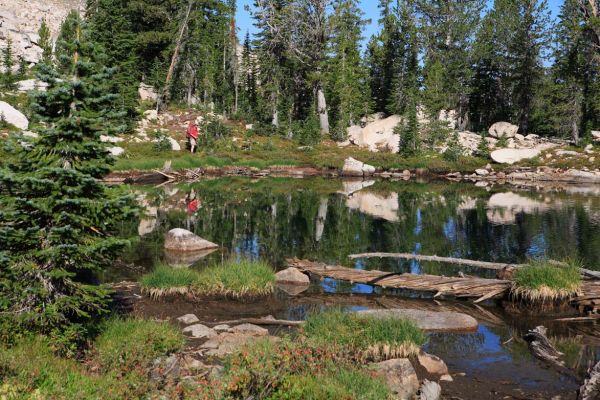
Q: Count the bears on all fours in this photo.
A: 0